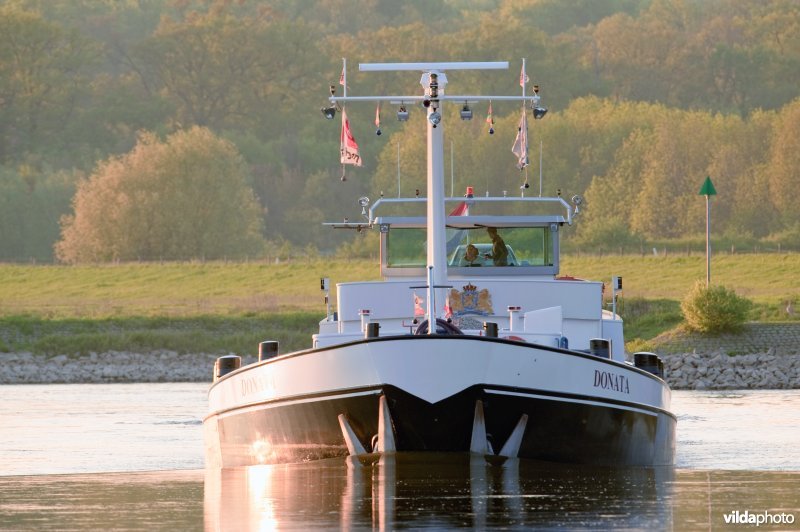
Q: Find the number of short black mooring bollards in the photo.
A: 6